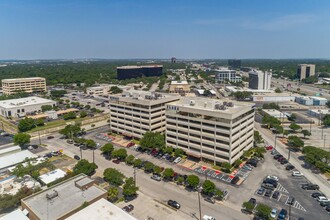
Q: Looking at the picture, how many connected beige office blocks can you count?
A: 2